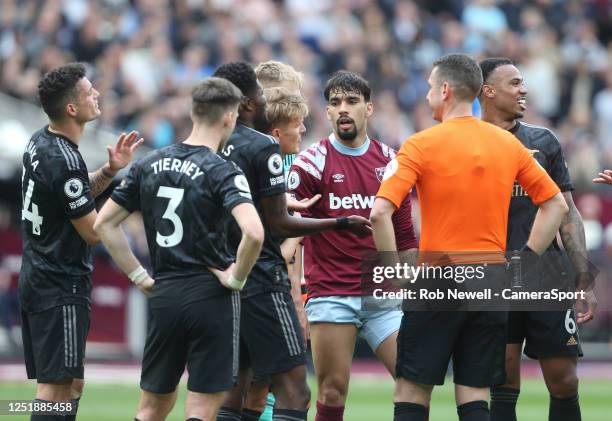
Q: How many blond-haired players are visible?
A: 2